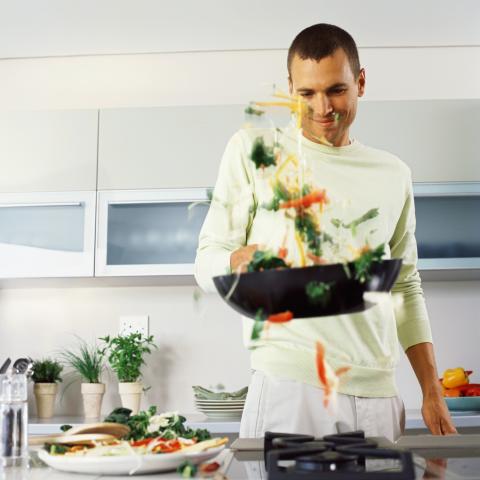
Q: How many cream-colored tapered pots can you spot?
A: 3